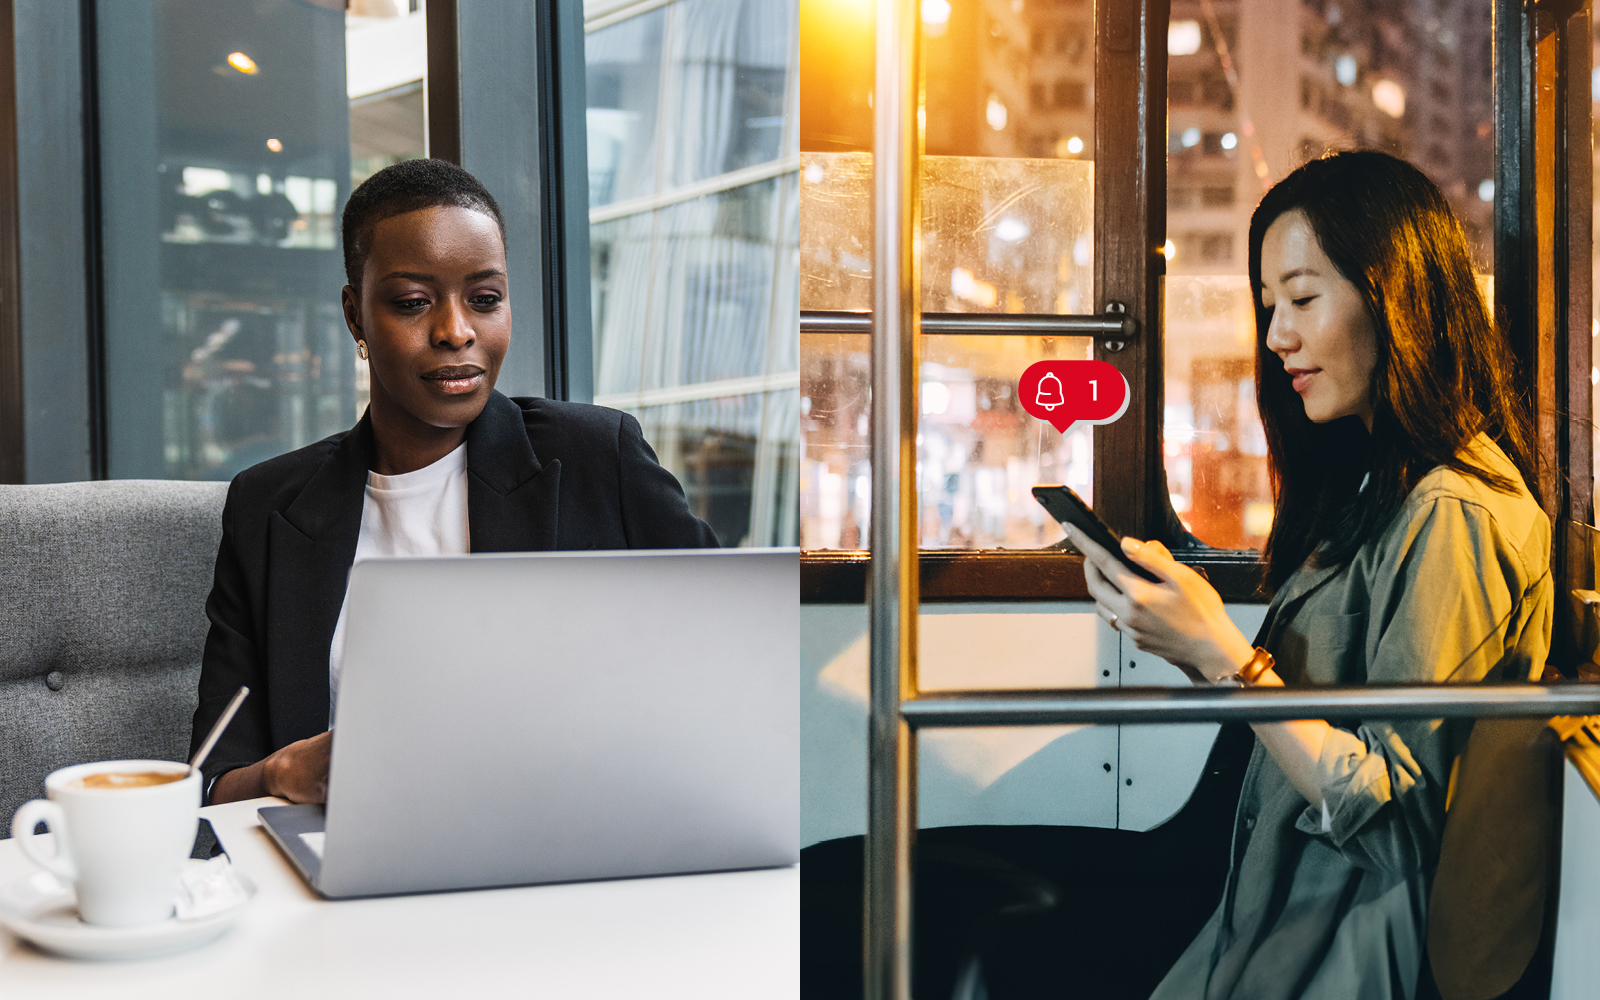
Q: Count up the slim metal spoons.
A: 1